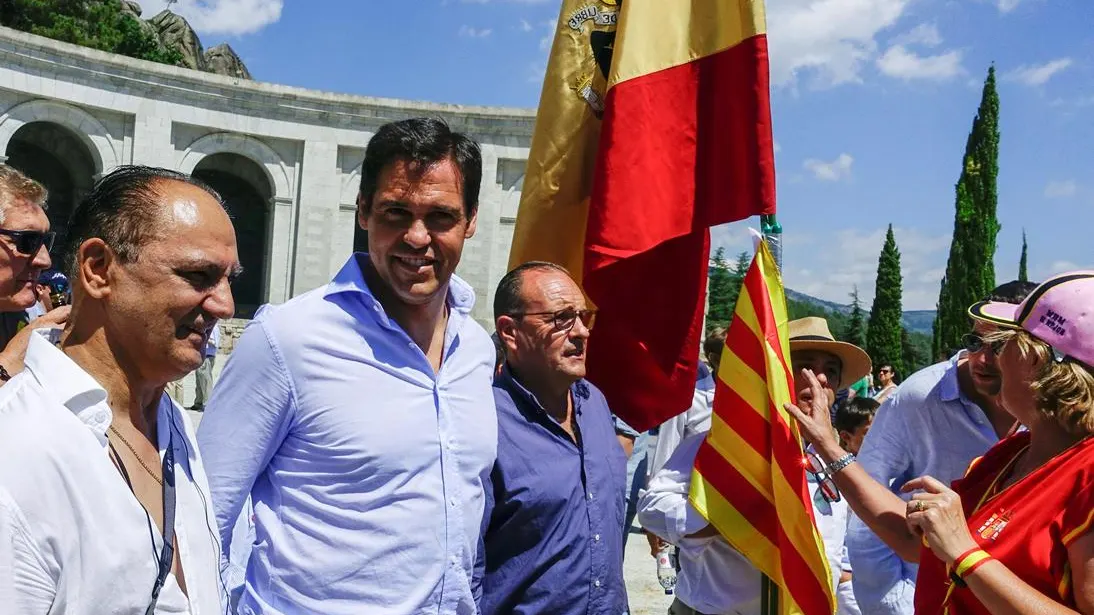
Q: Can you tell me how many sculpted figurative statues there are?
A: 0